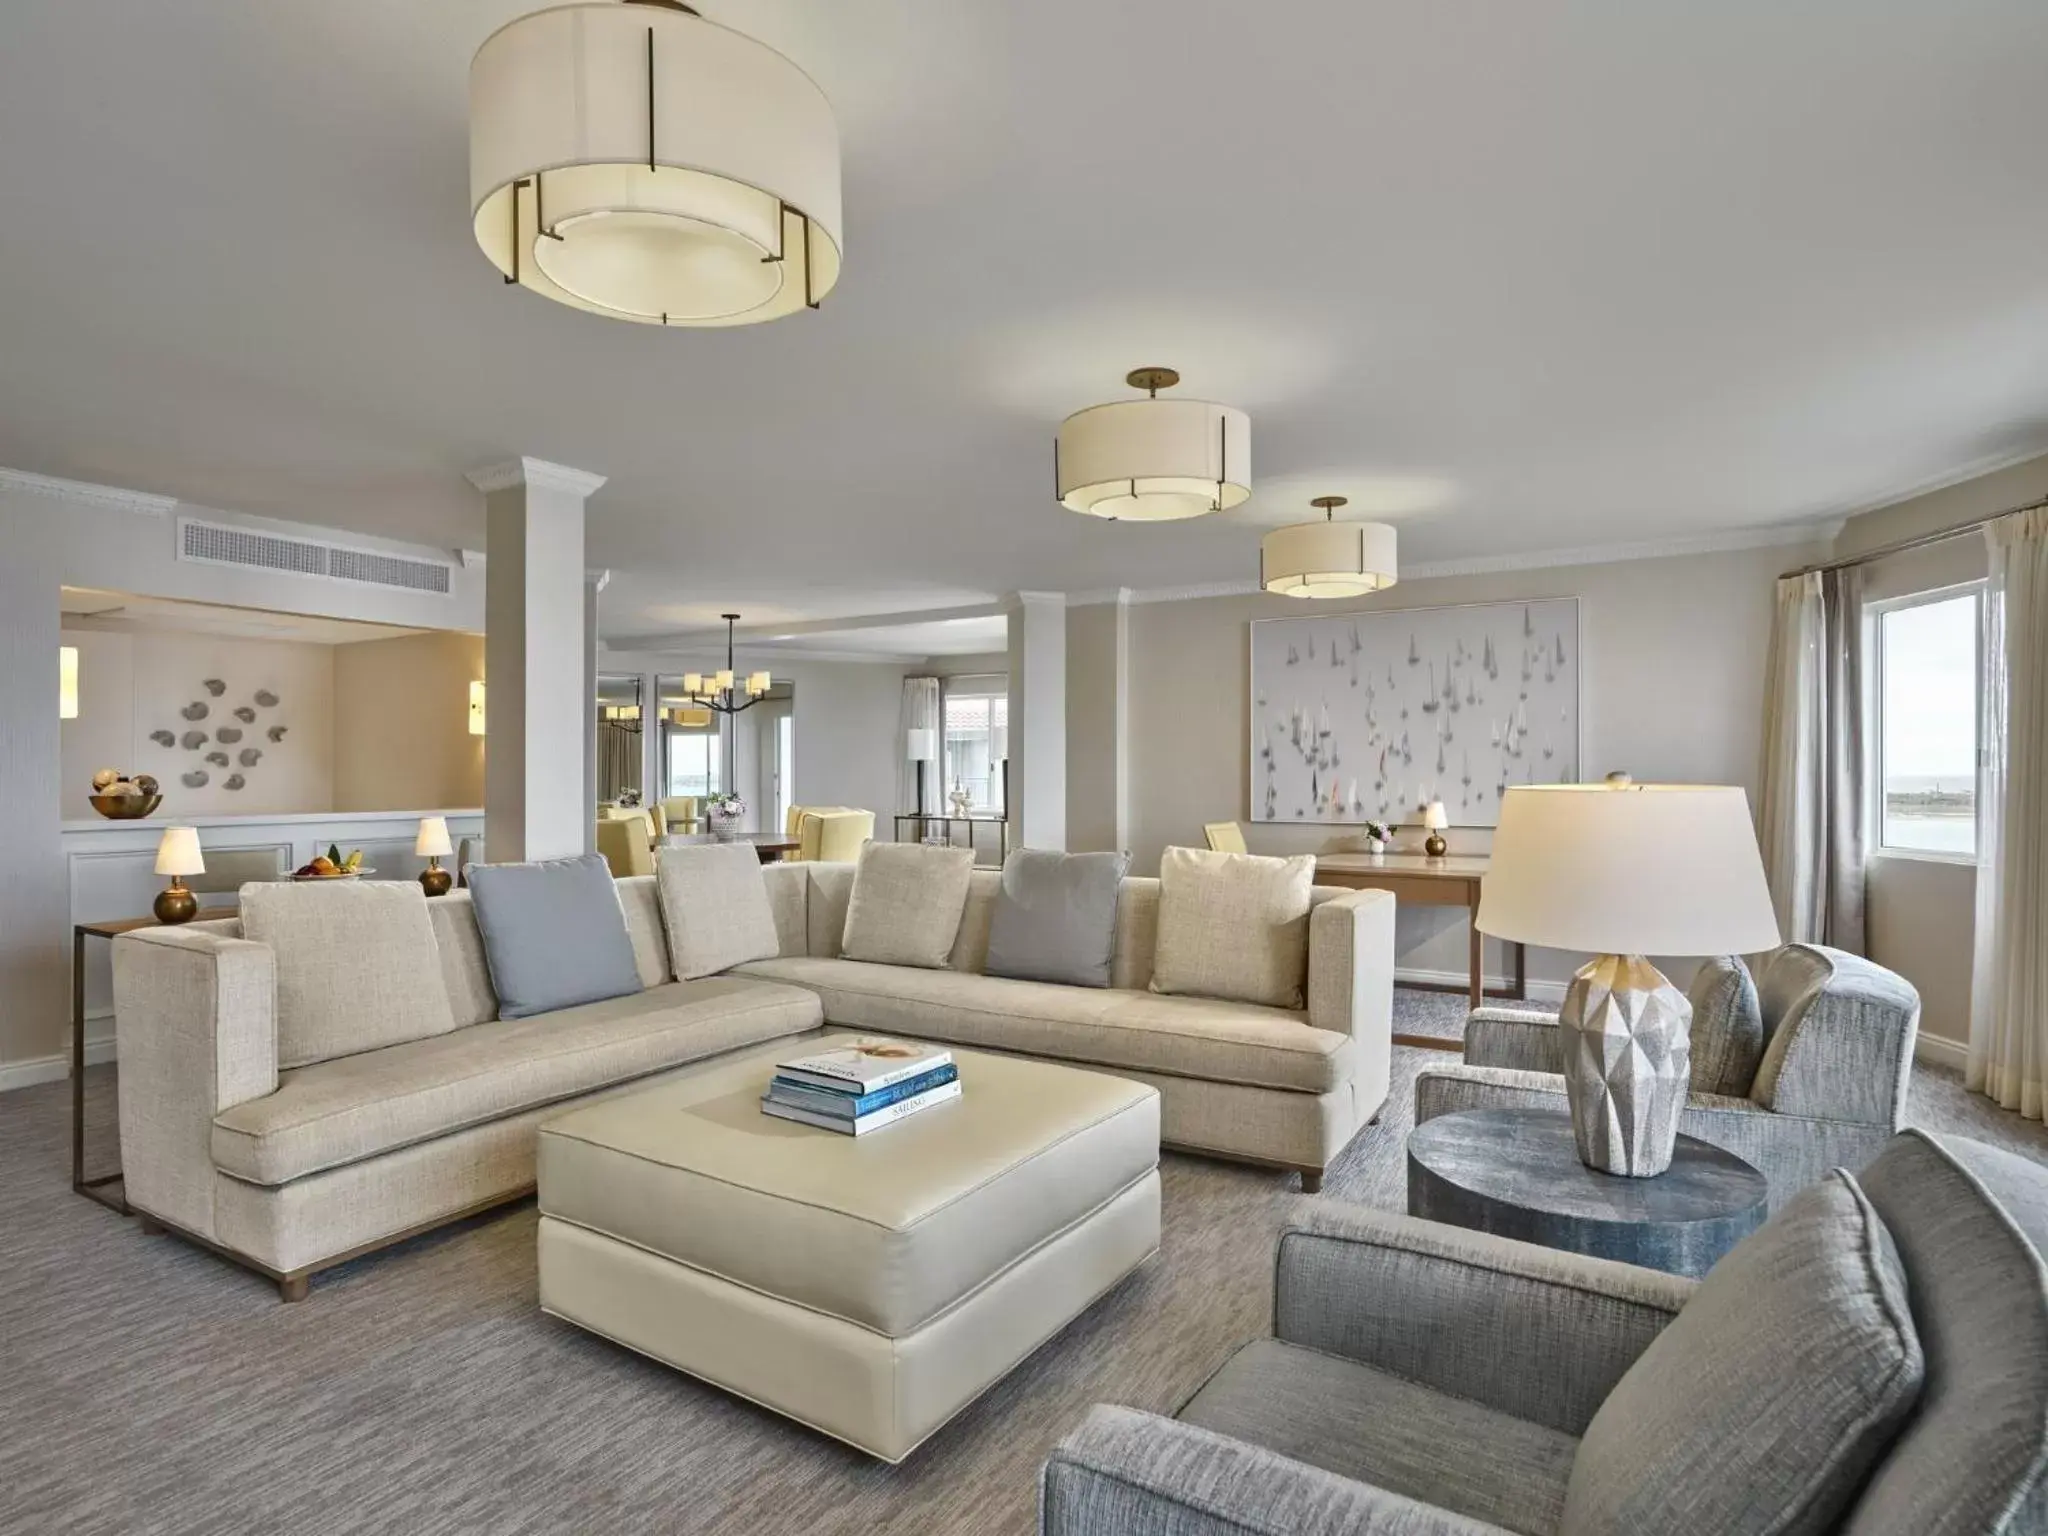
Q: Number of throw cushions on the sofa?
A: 6